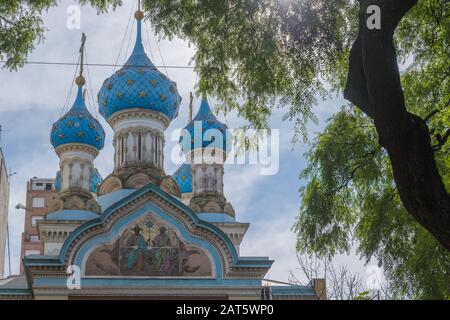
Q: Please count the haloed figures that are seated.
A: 2